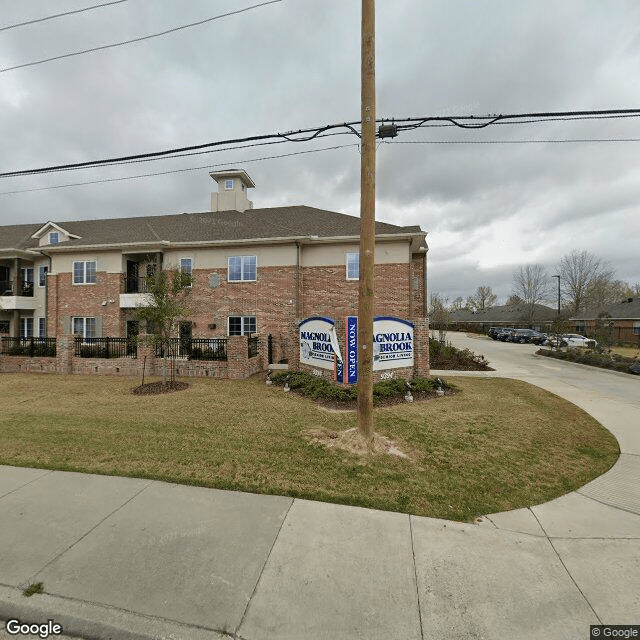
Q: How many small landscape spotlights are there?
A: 4